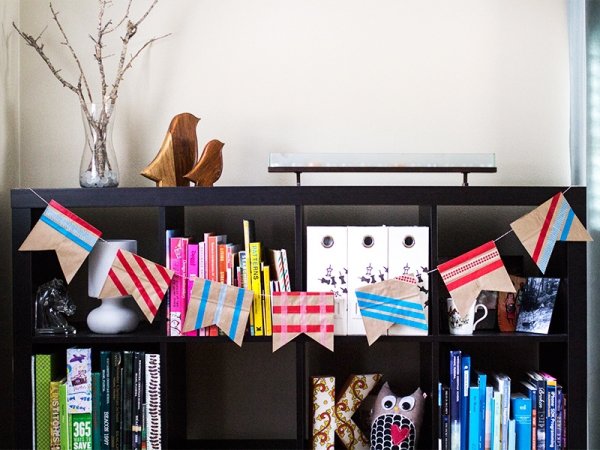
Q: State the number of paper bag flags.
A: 7